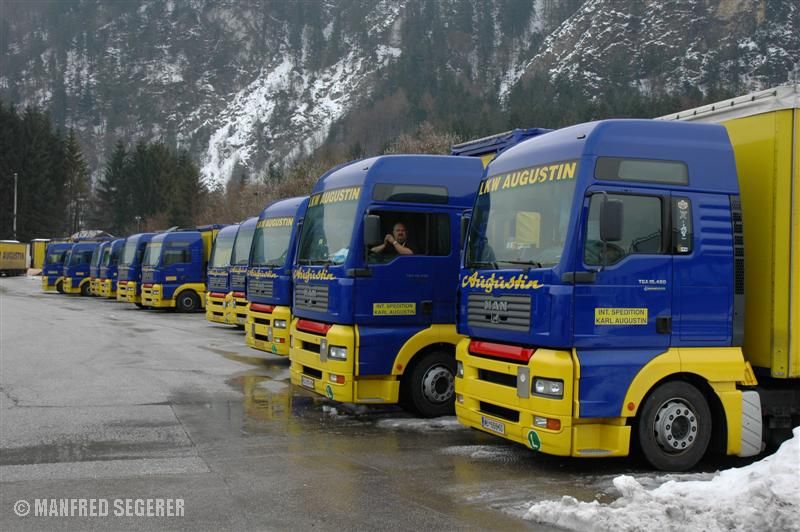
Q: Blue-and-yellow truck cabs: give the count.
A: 11